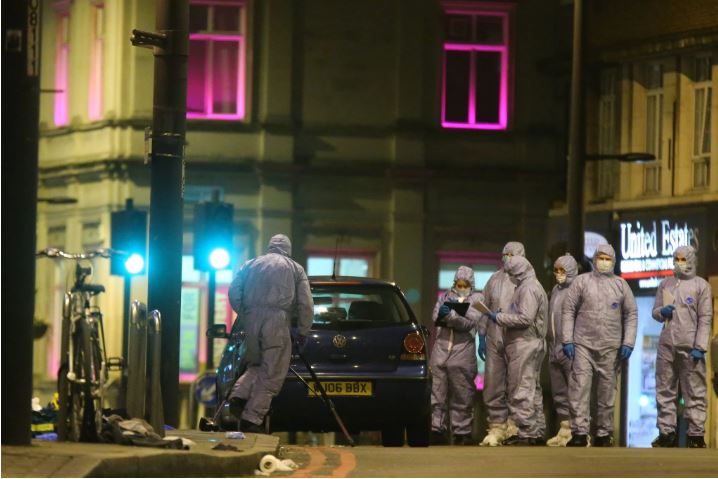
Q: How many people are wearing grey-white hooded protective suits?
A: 7